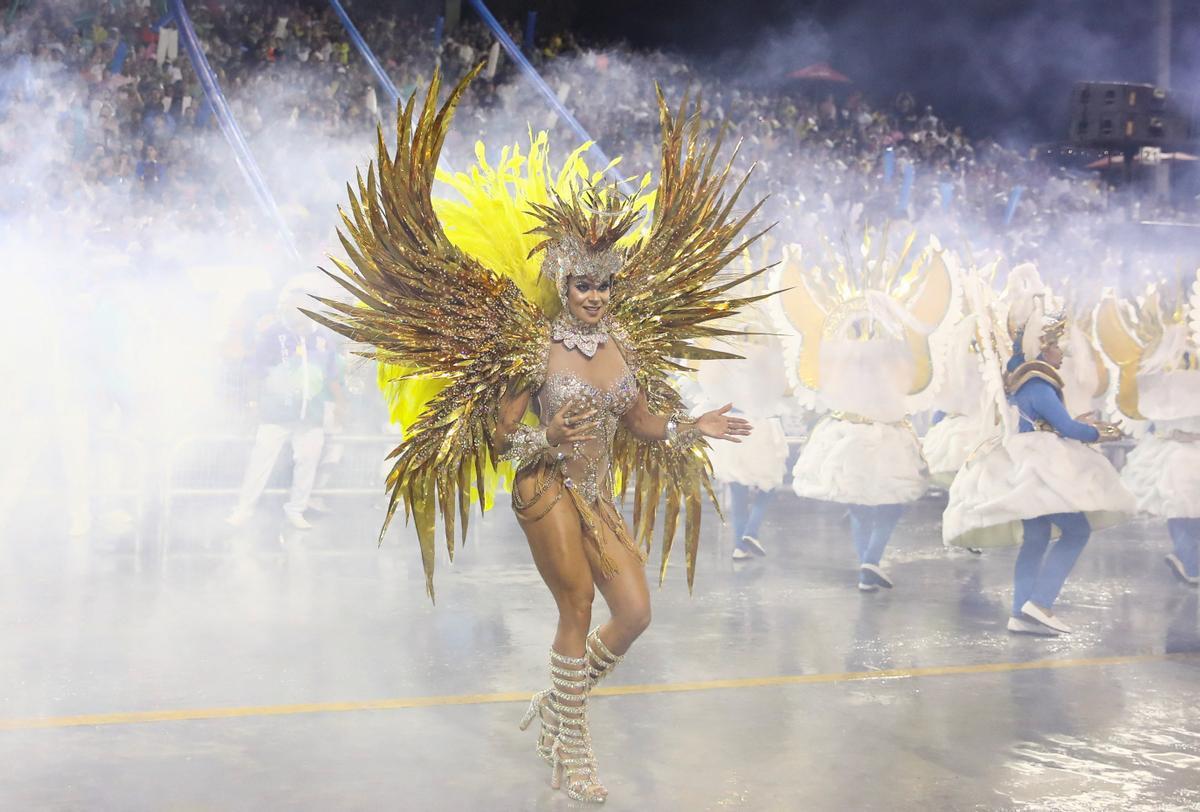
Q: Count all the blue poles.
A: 3